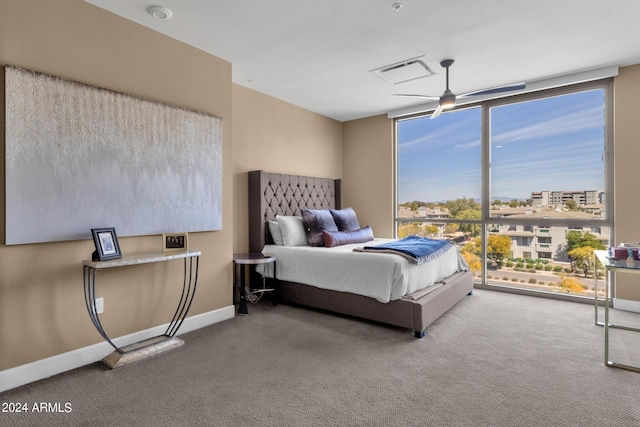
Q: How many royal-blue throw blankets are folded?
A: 1